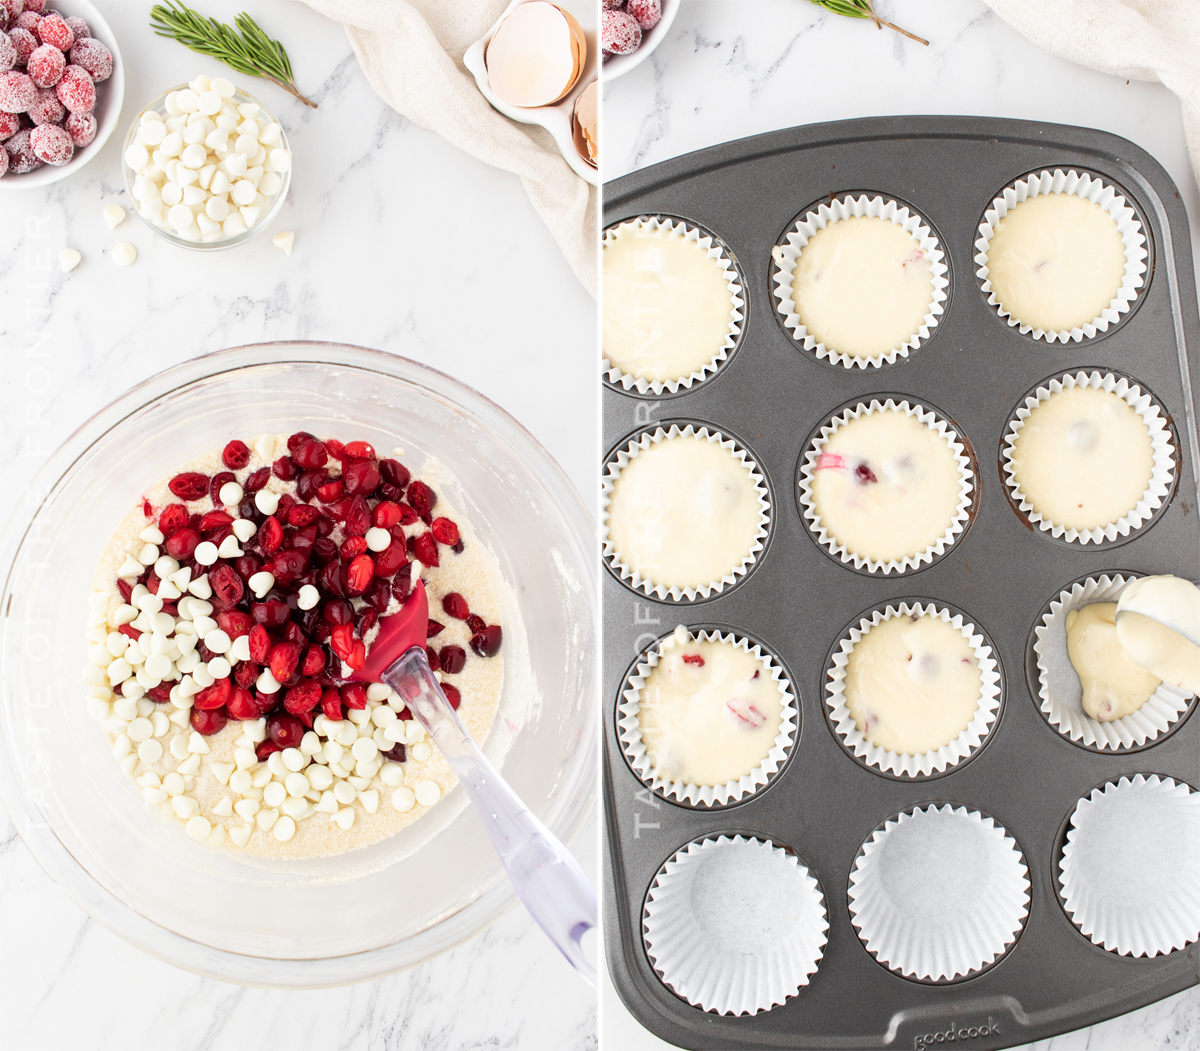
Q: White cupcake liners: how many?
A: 12